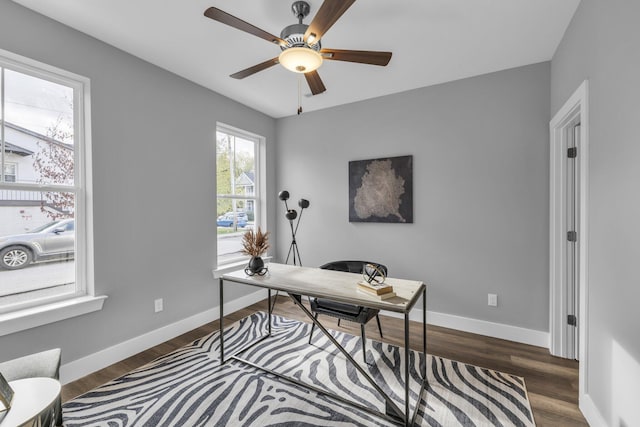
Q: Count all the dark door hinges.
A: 3